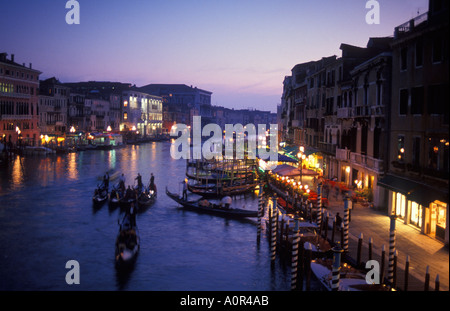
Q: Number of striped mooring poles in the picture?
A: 7